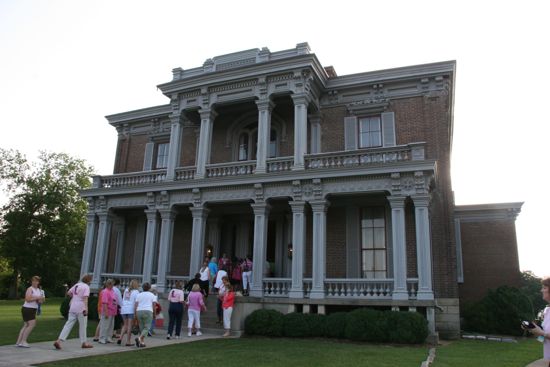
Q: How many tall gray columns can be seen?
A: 14